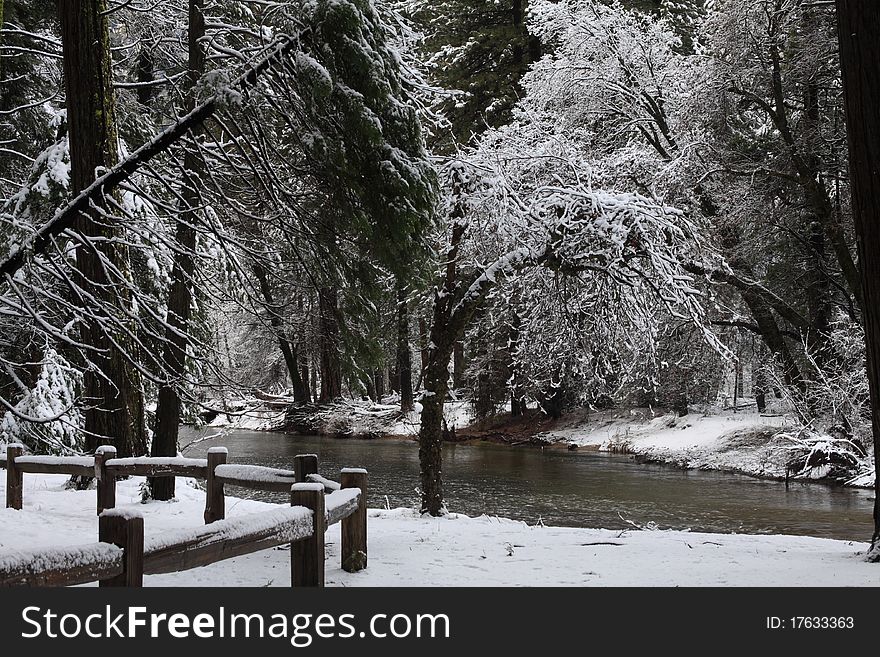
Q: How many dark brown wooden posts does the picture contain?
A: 7